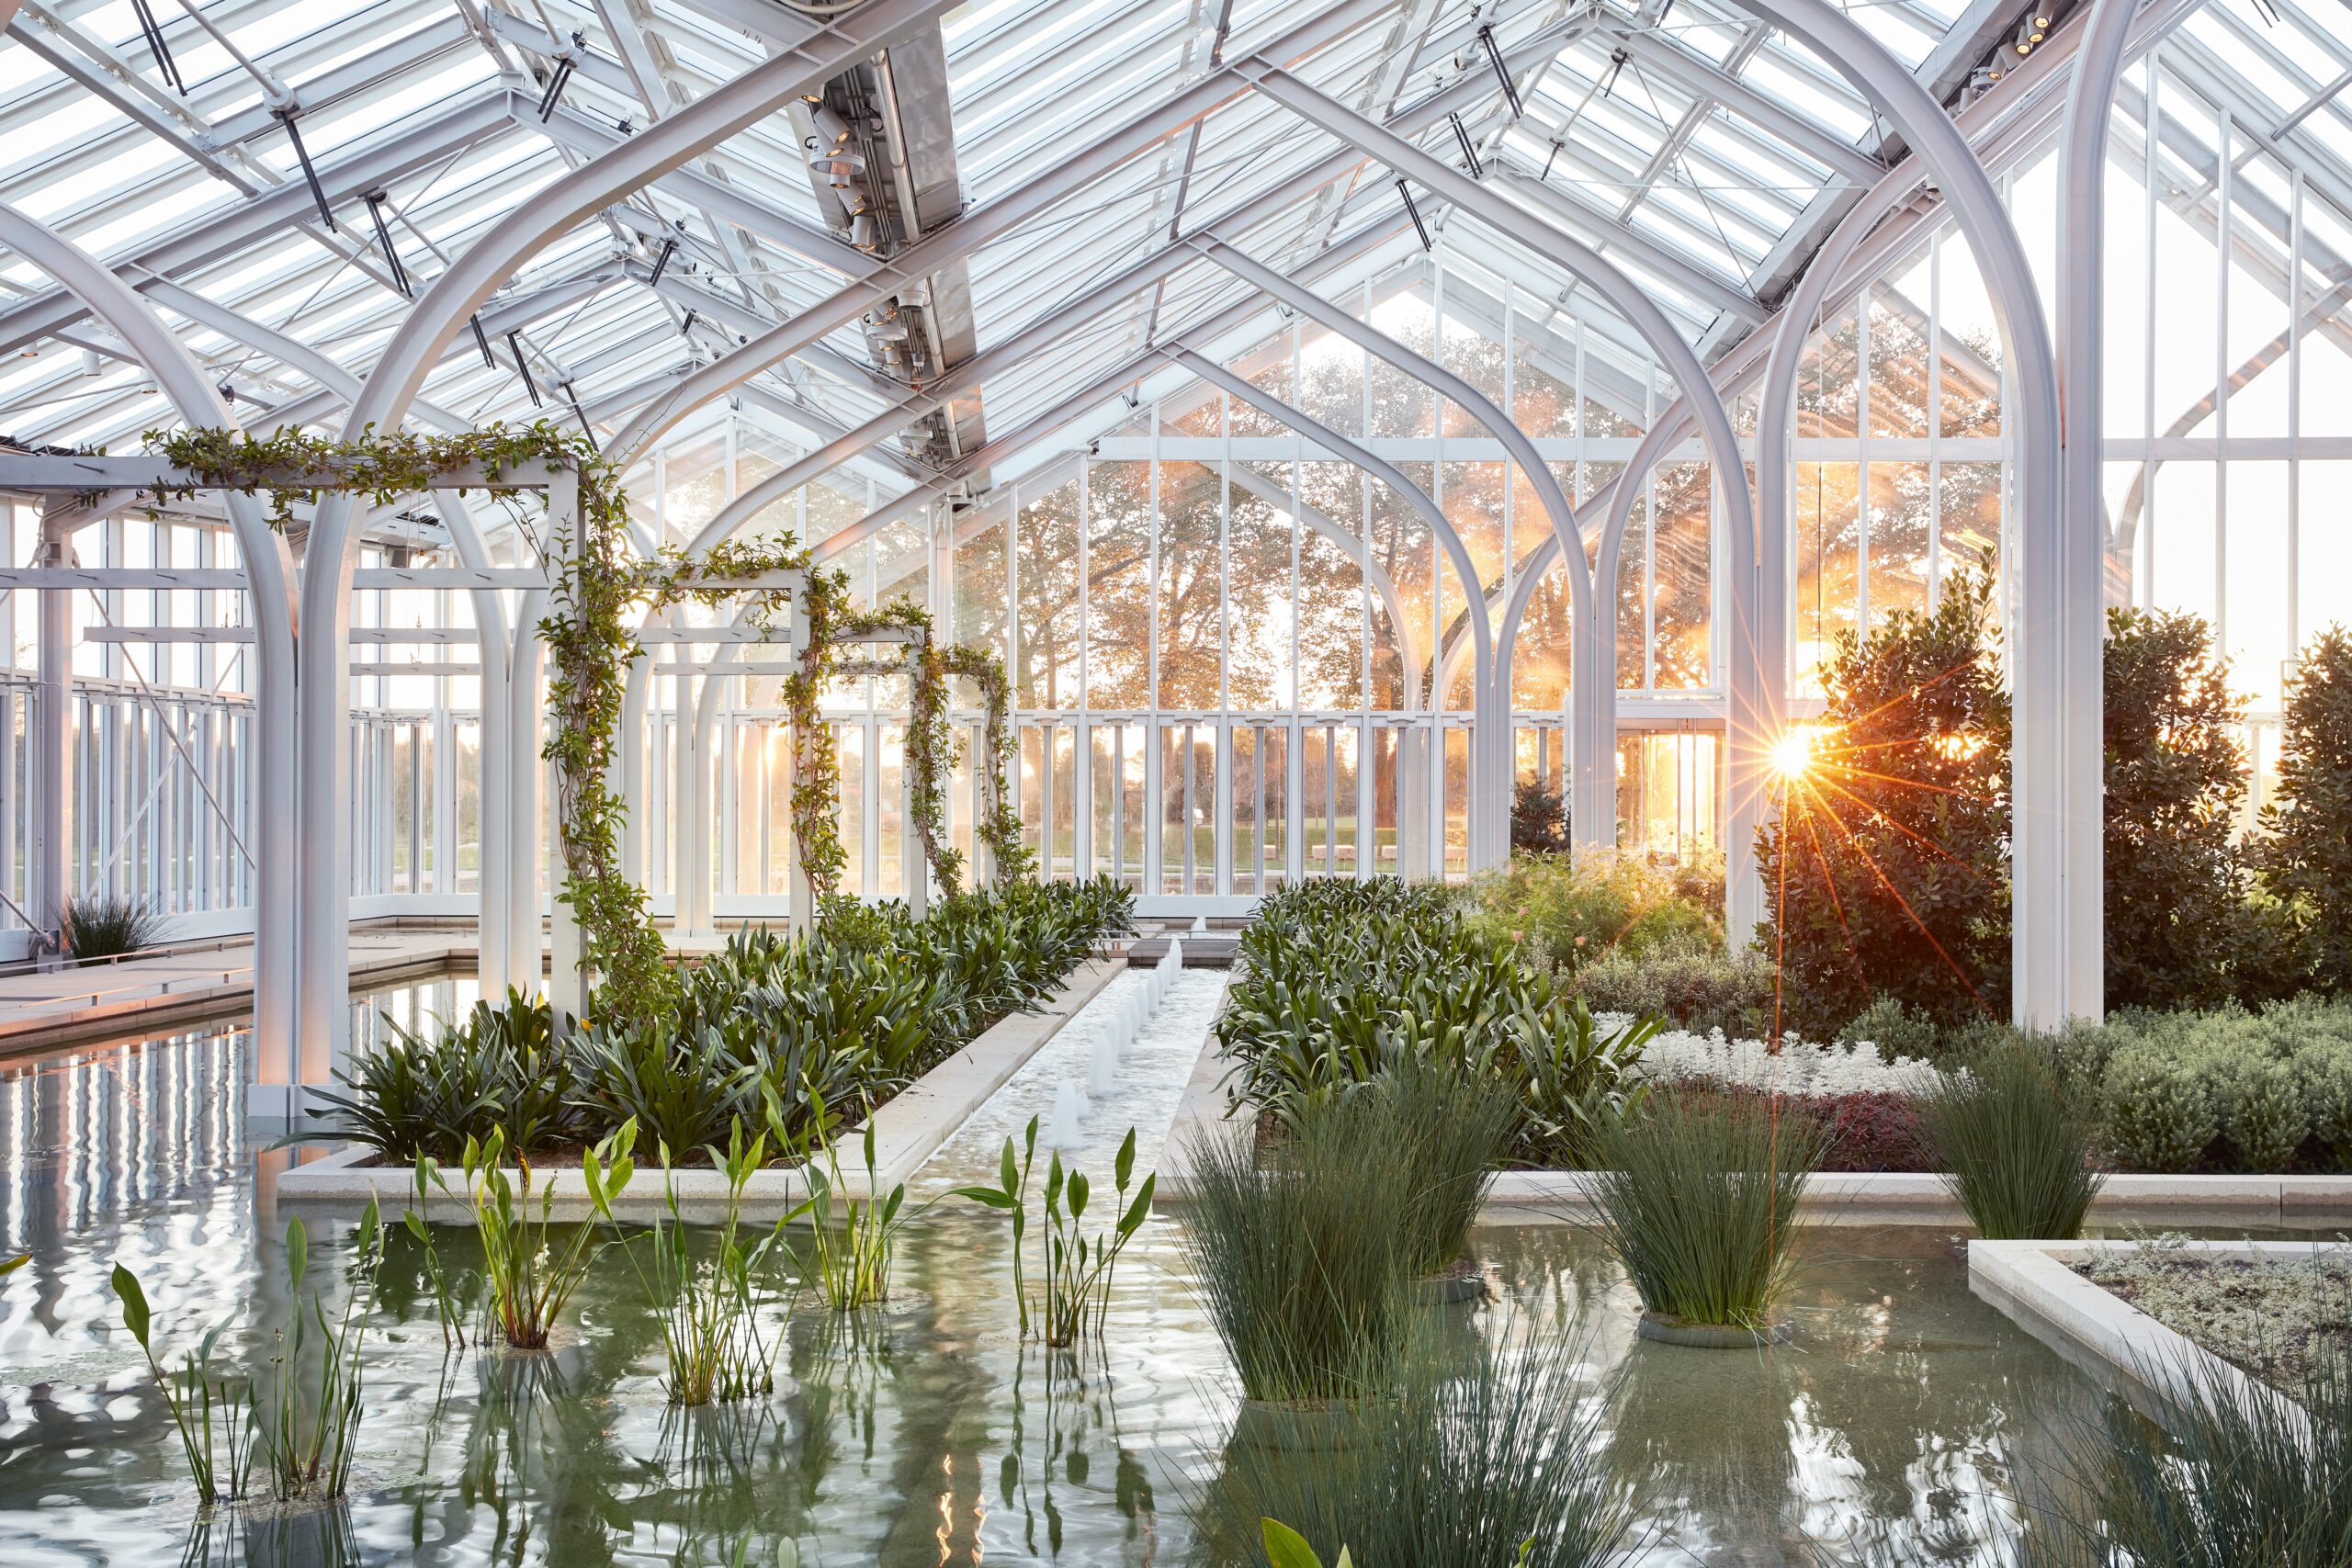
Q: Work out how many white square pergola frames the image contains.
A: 4